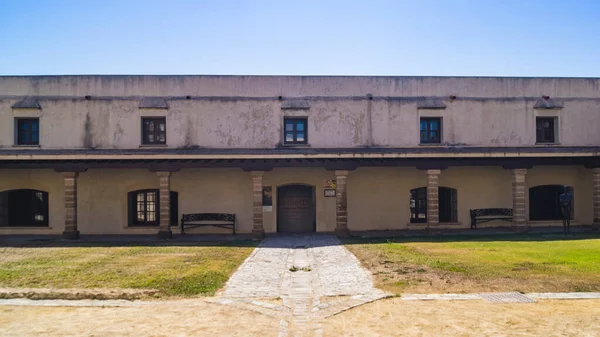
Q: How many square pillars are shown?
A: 7